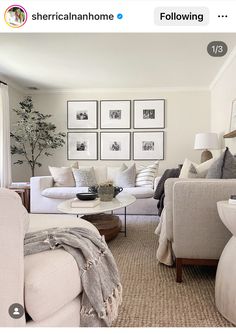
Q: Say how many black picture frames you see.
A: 6